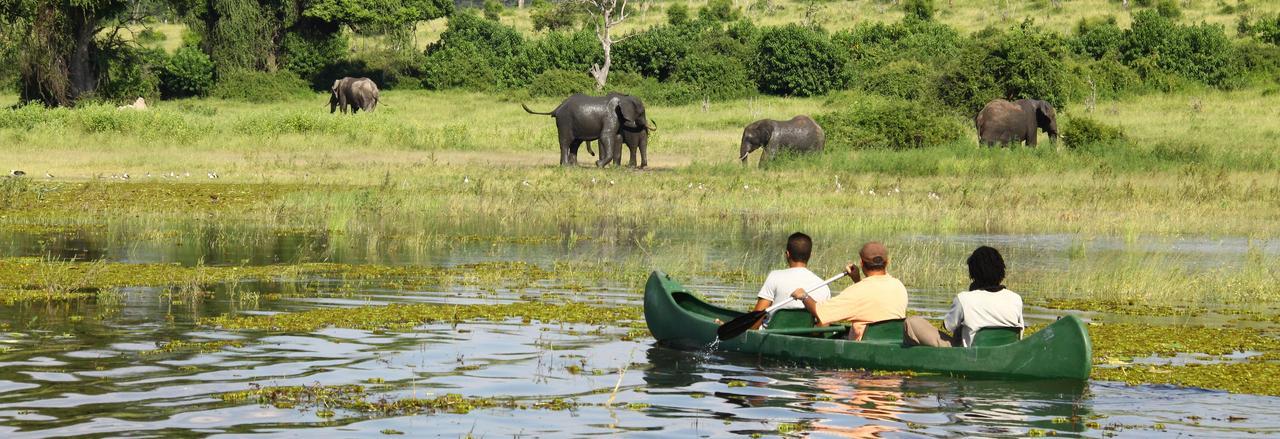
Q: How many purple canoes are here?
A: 0